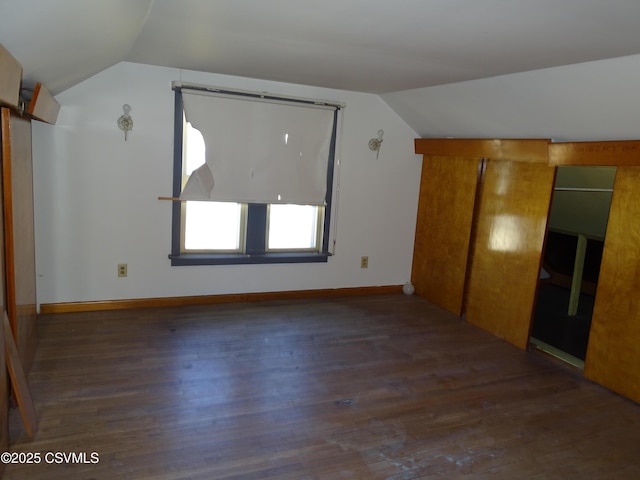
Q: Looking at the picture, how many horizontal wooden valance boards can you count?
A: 2